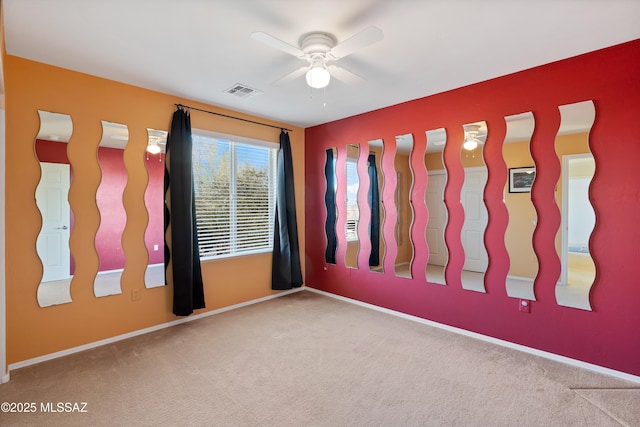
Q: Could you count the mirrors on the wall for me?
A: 11